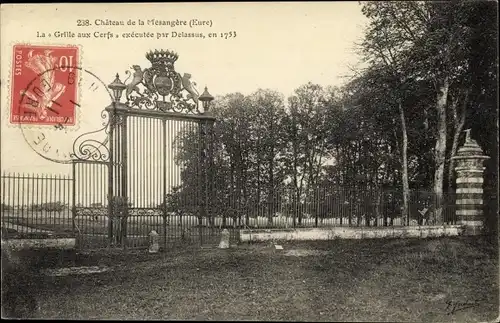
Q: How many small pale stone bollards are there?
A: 2